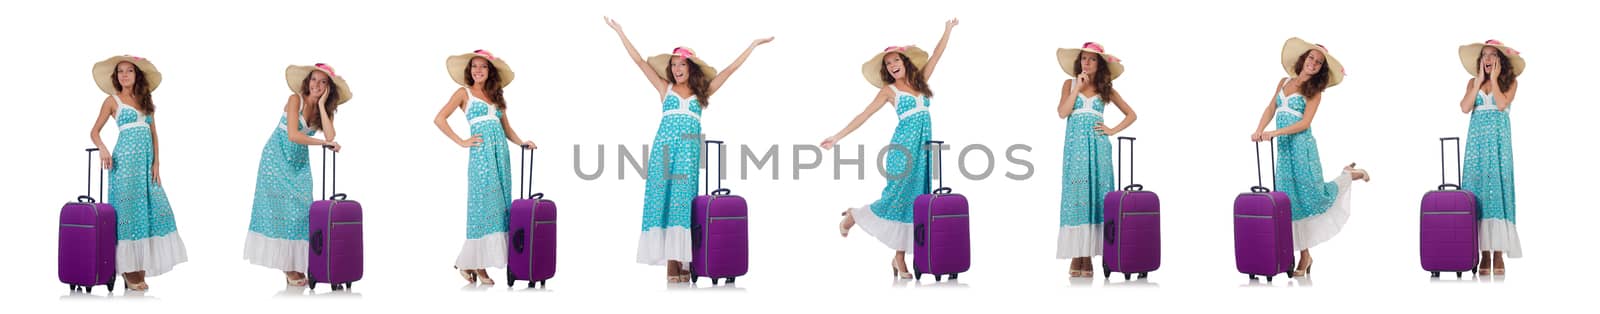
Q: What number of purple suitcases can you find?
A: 8